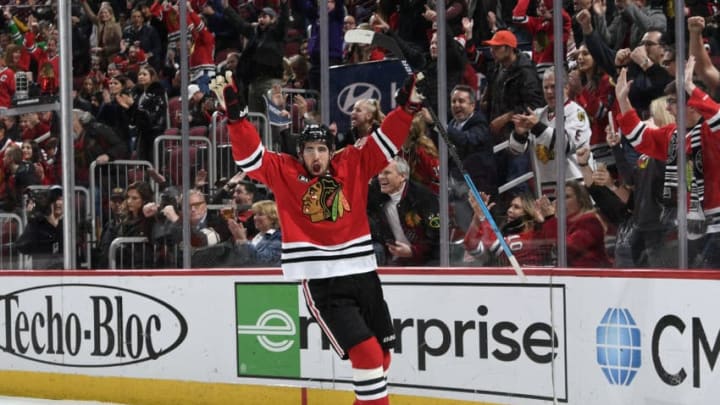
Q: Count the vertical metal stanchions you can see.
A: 6